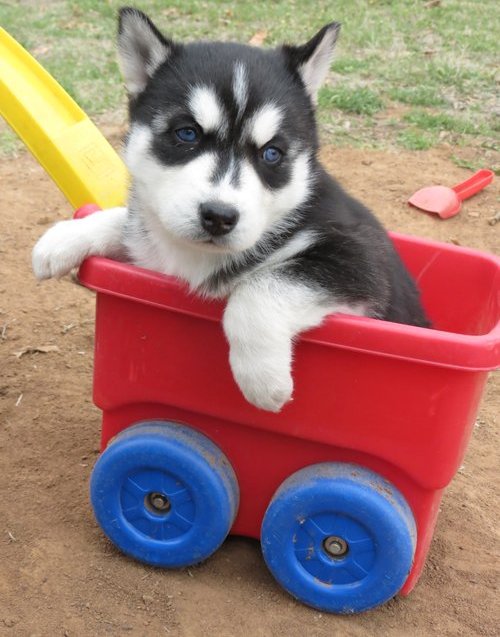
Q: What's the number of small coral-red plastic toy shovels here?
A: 1